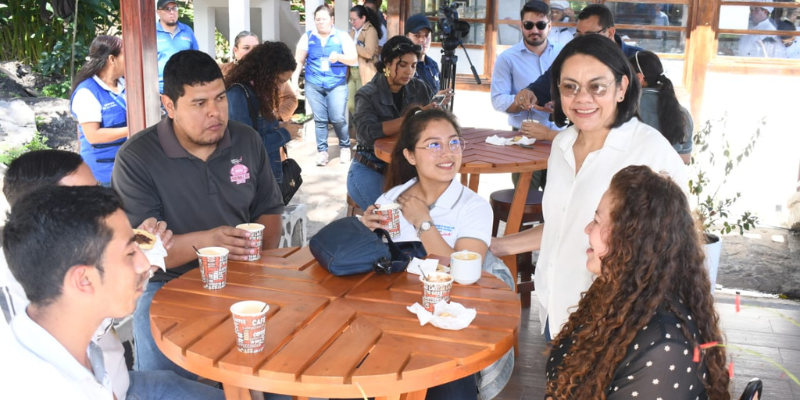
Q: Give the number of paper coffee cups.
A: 5